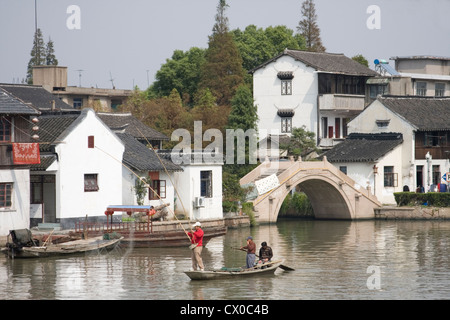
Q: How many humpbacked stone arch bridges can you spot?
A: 1